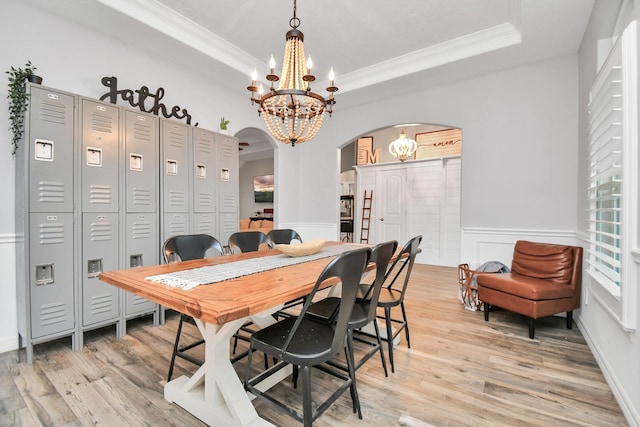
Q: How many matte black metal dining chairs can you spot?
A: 6